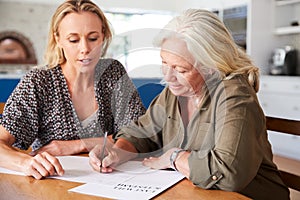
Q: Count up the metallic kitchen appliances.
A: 1